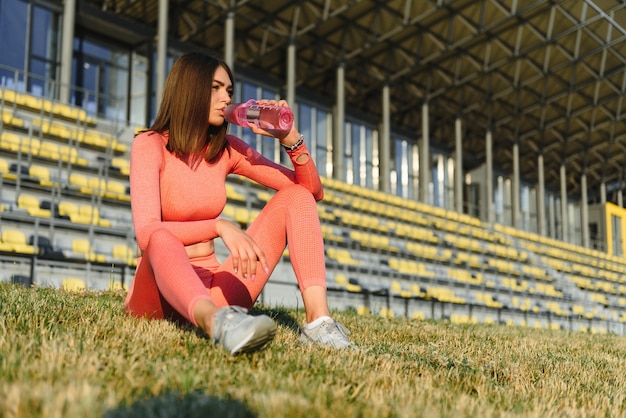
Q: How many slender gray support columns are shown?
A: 15